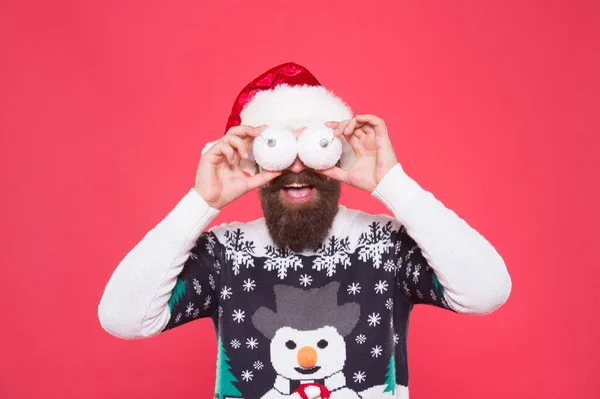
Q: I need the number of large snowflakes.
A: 4